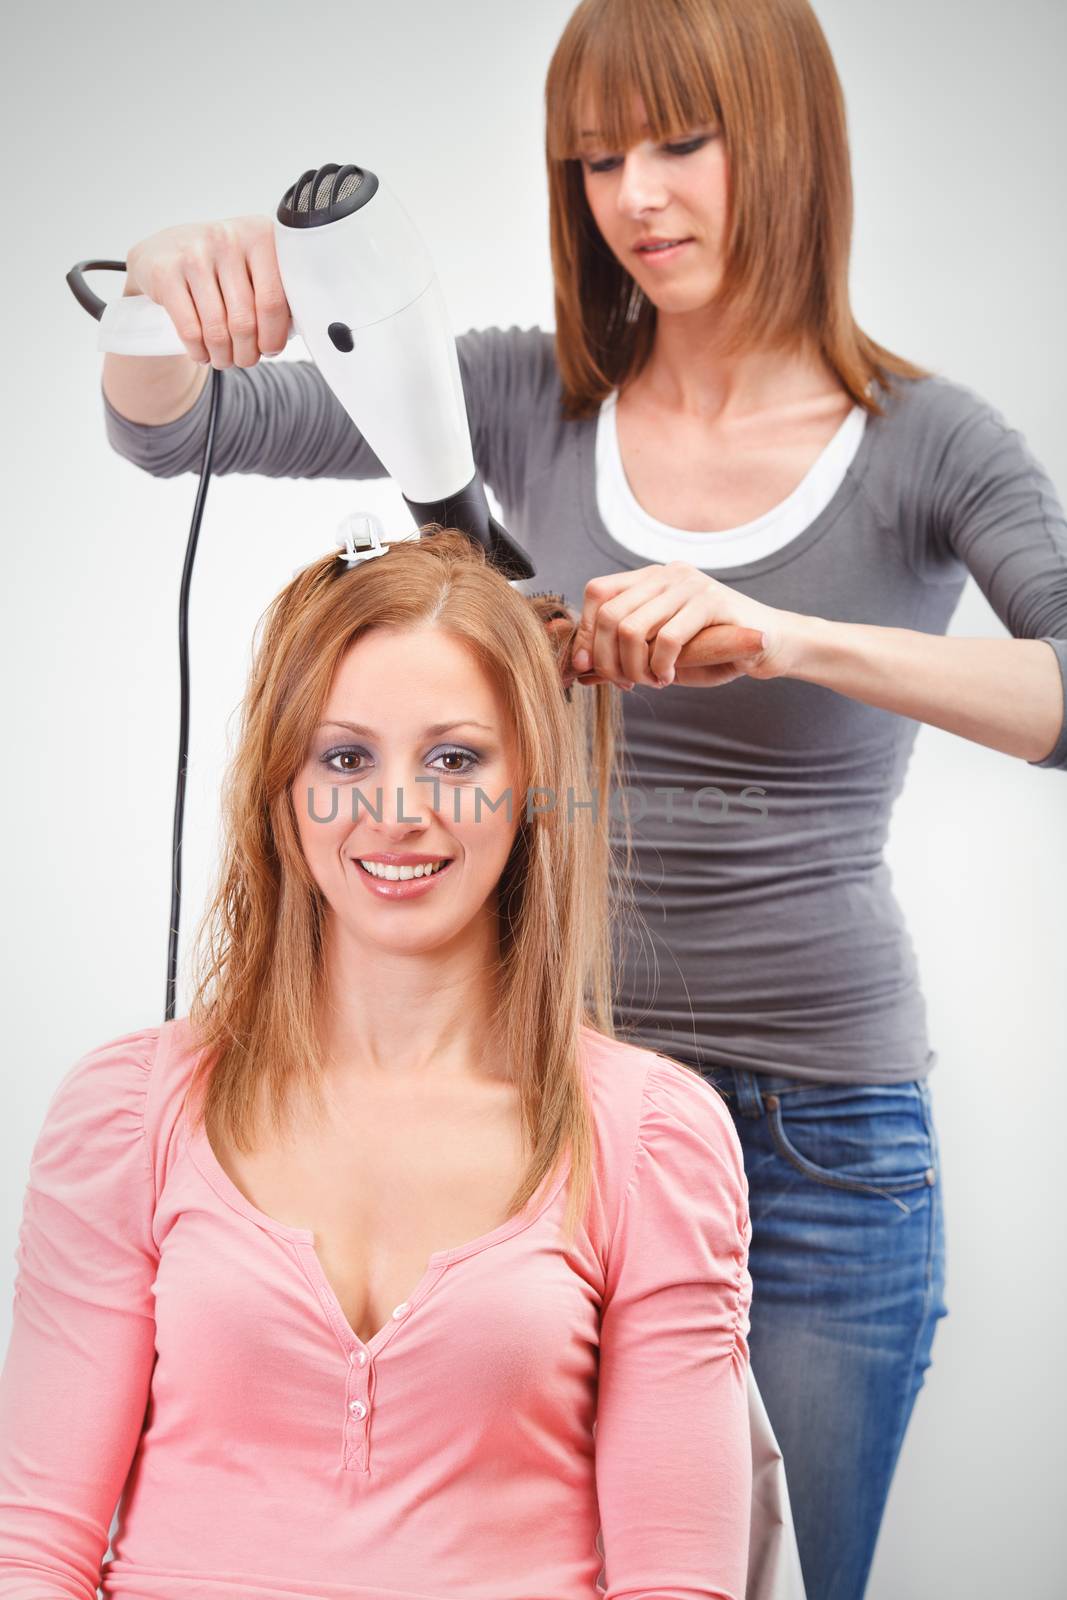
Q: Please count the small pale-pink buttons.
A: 3